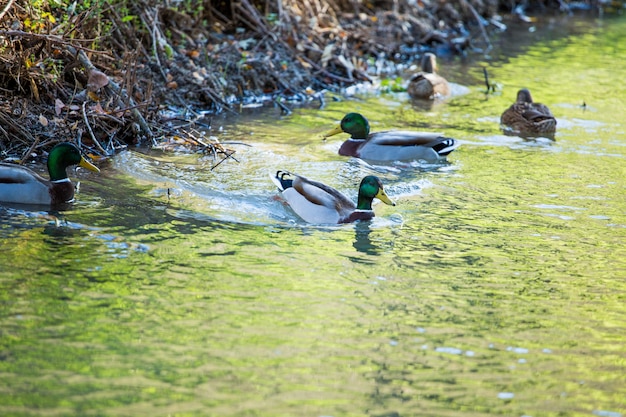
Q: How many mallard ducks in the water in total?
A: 5